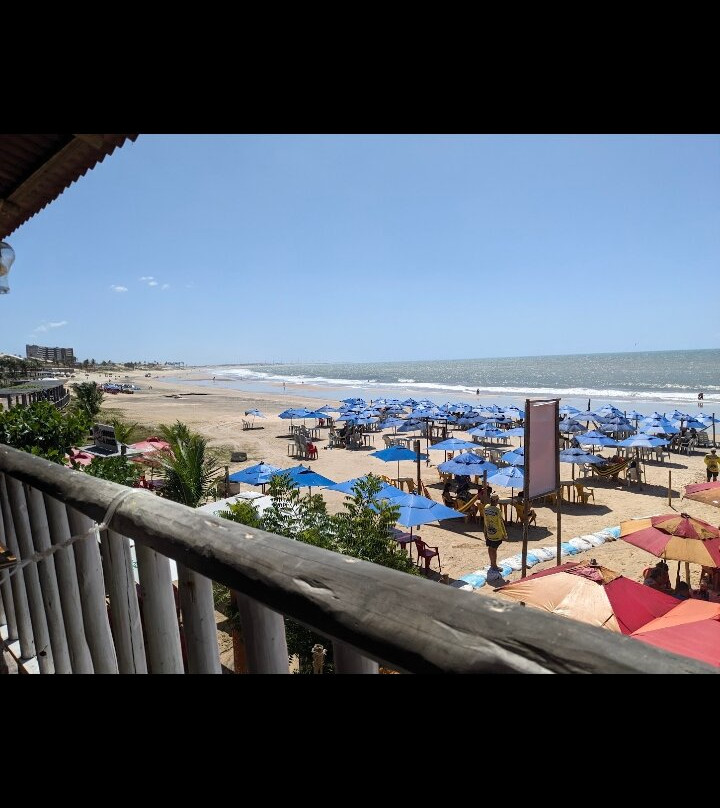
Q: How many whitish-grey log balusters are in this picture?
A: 12